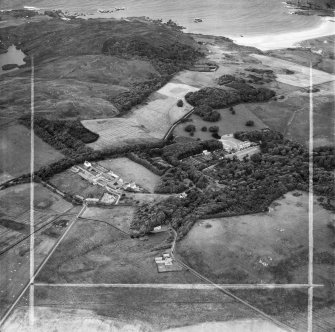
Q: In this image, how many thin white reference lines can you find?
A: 3